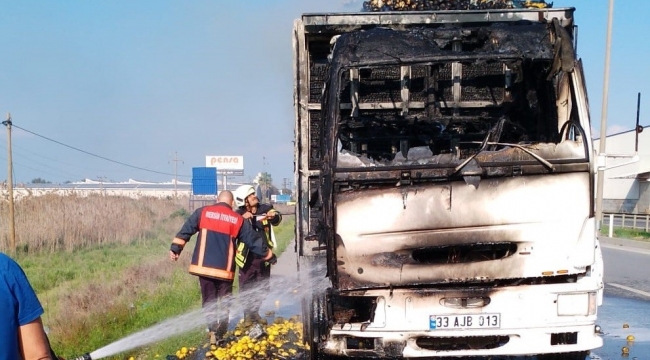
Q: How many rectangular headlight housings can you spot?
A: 2